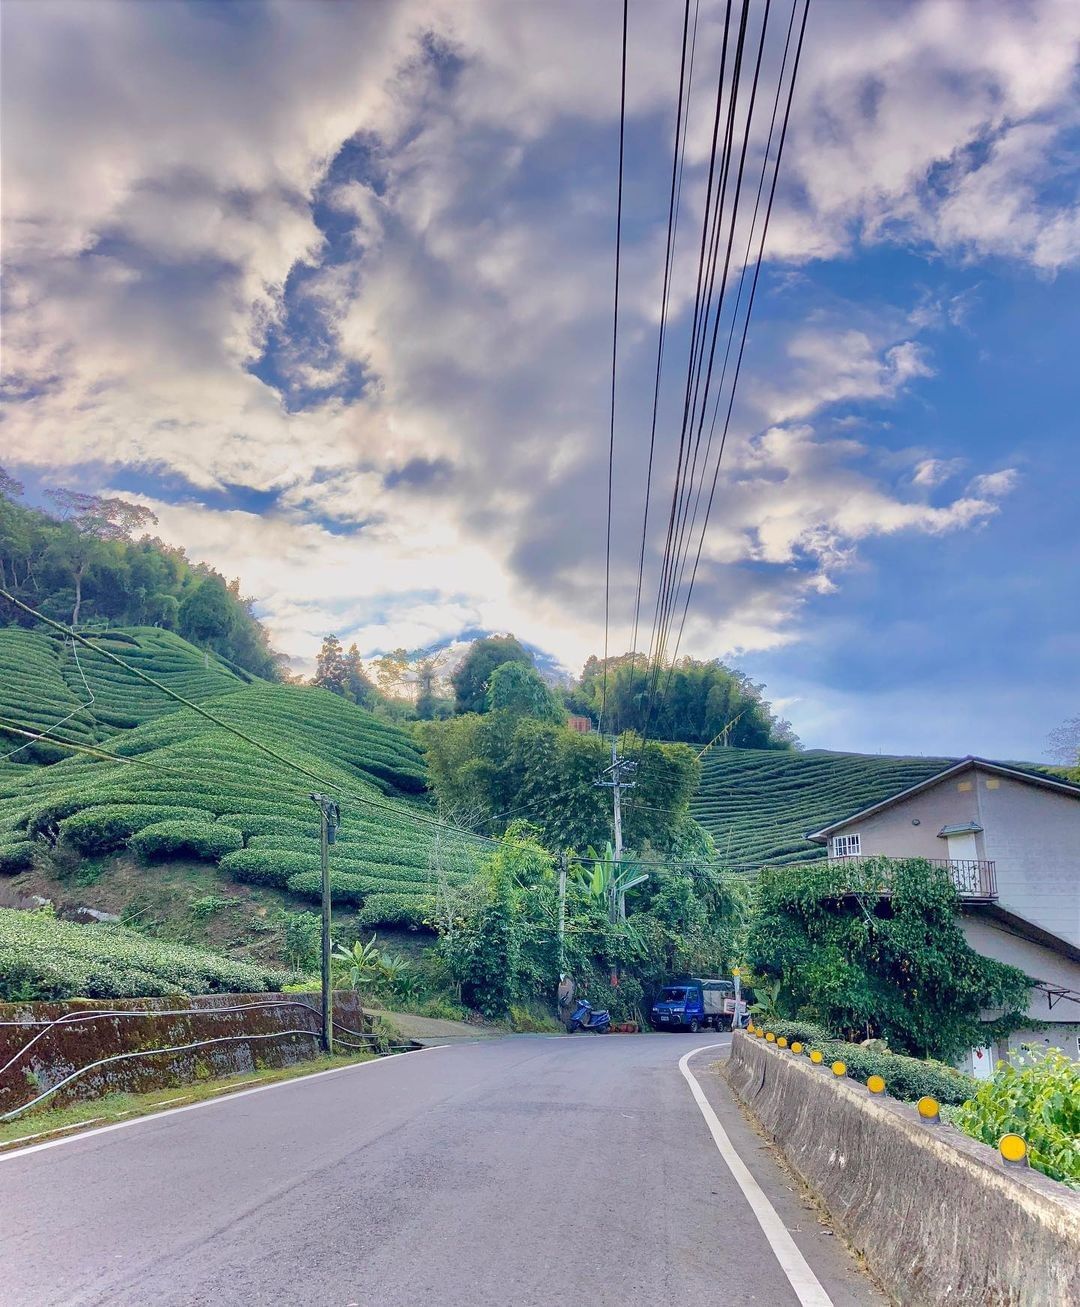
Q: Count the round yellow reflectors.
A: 10